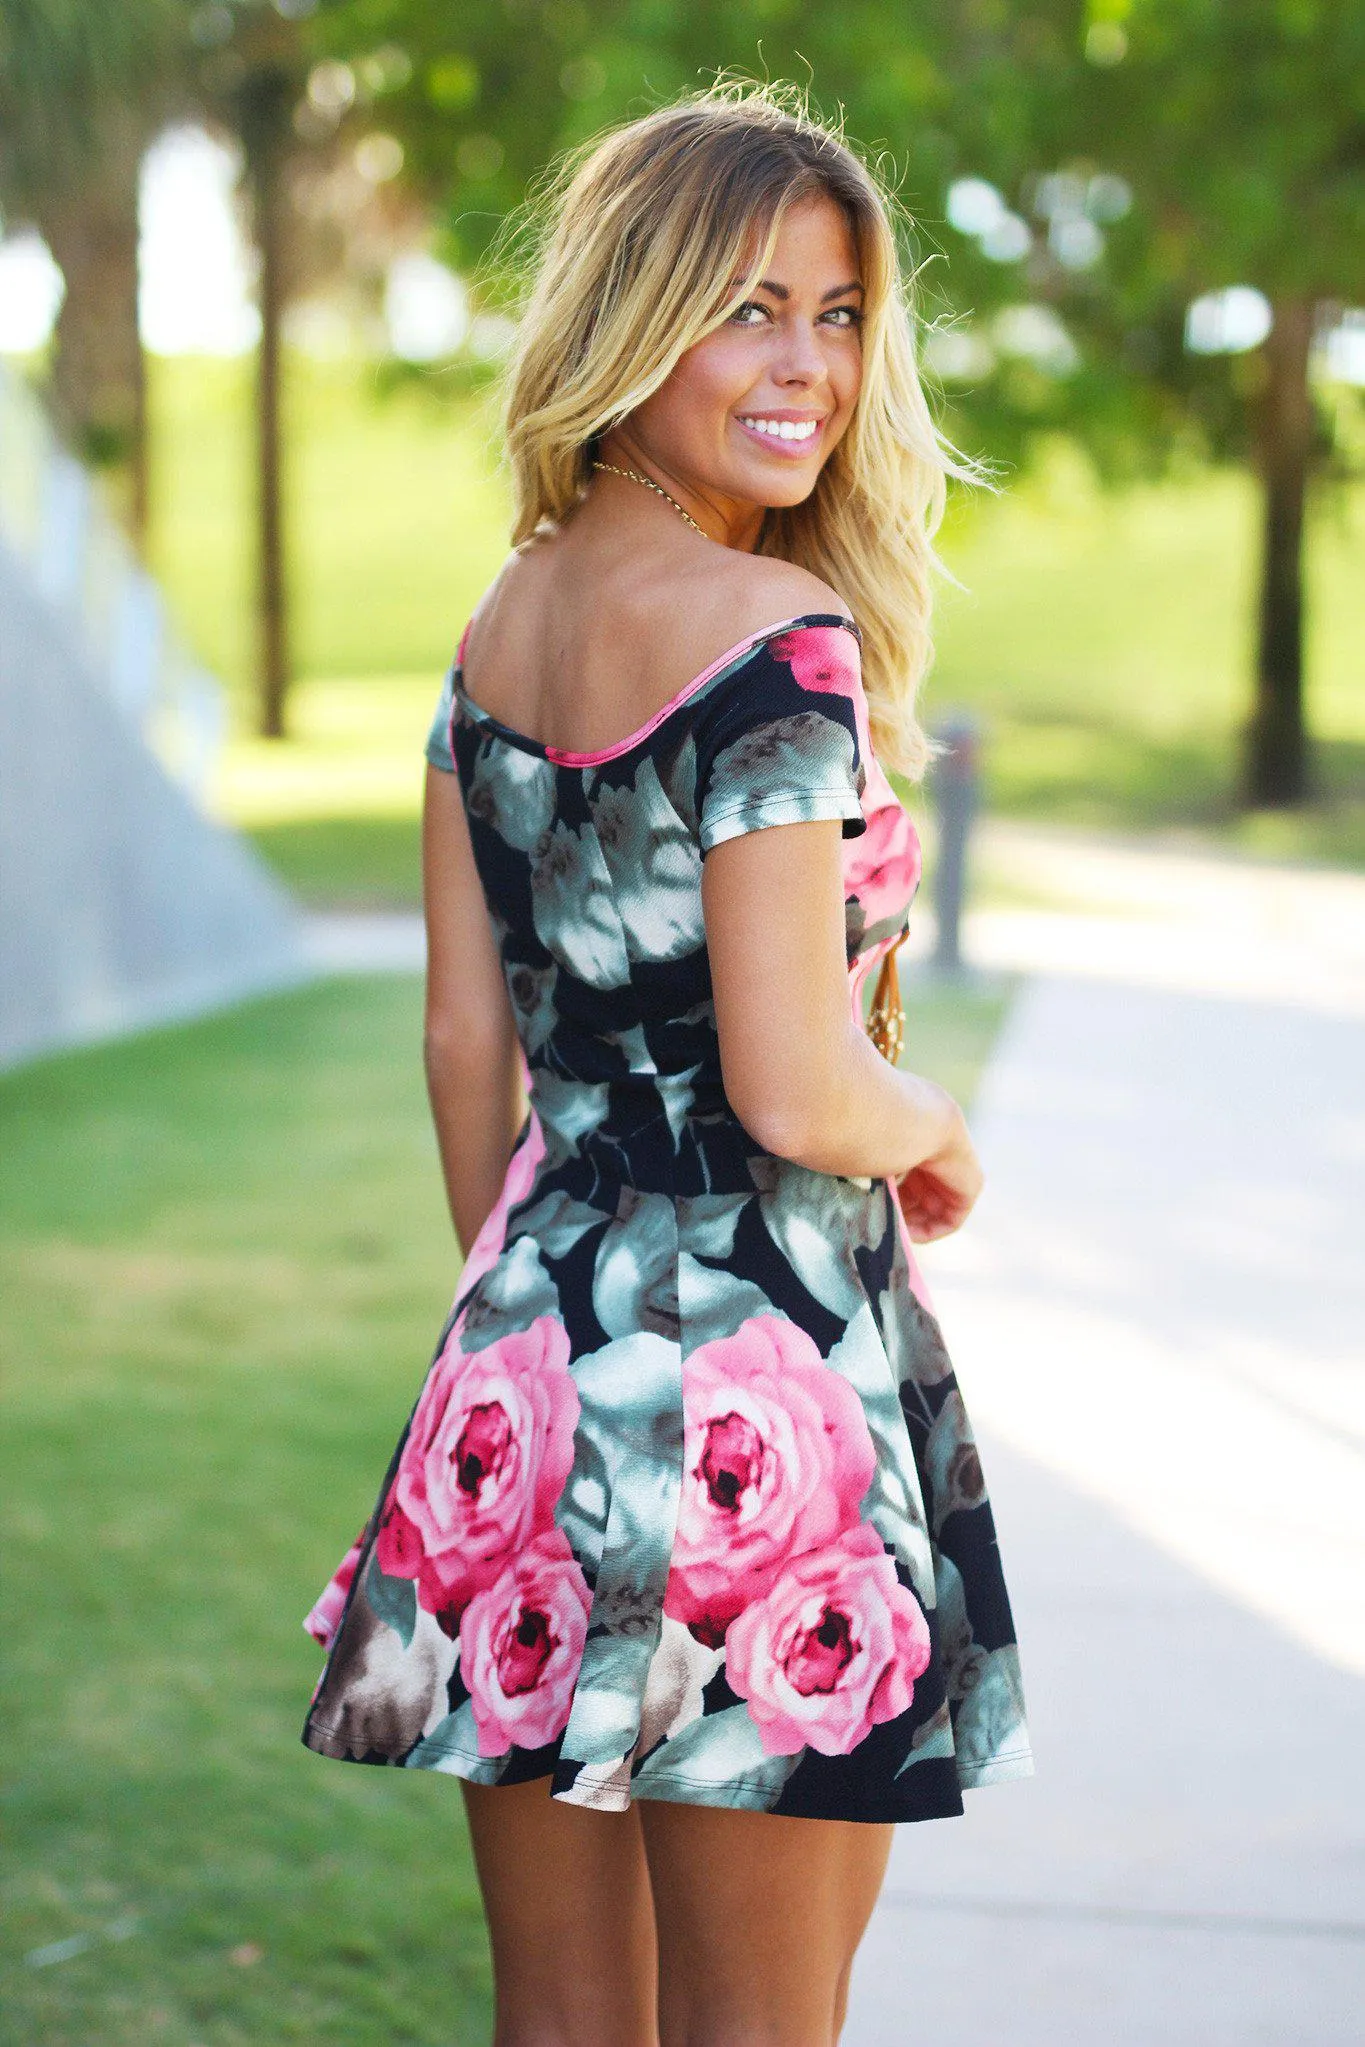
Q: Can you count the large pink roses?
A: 4